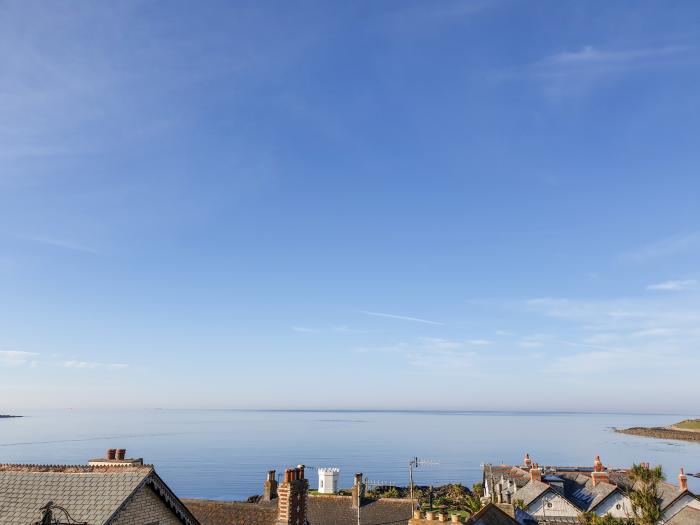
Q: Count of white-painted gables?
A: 3